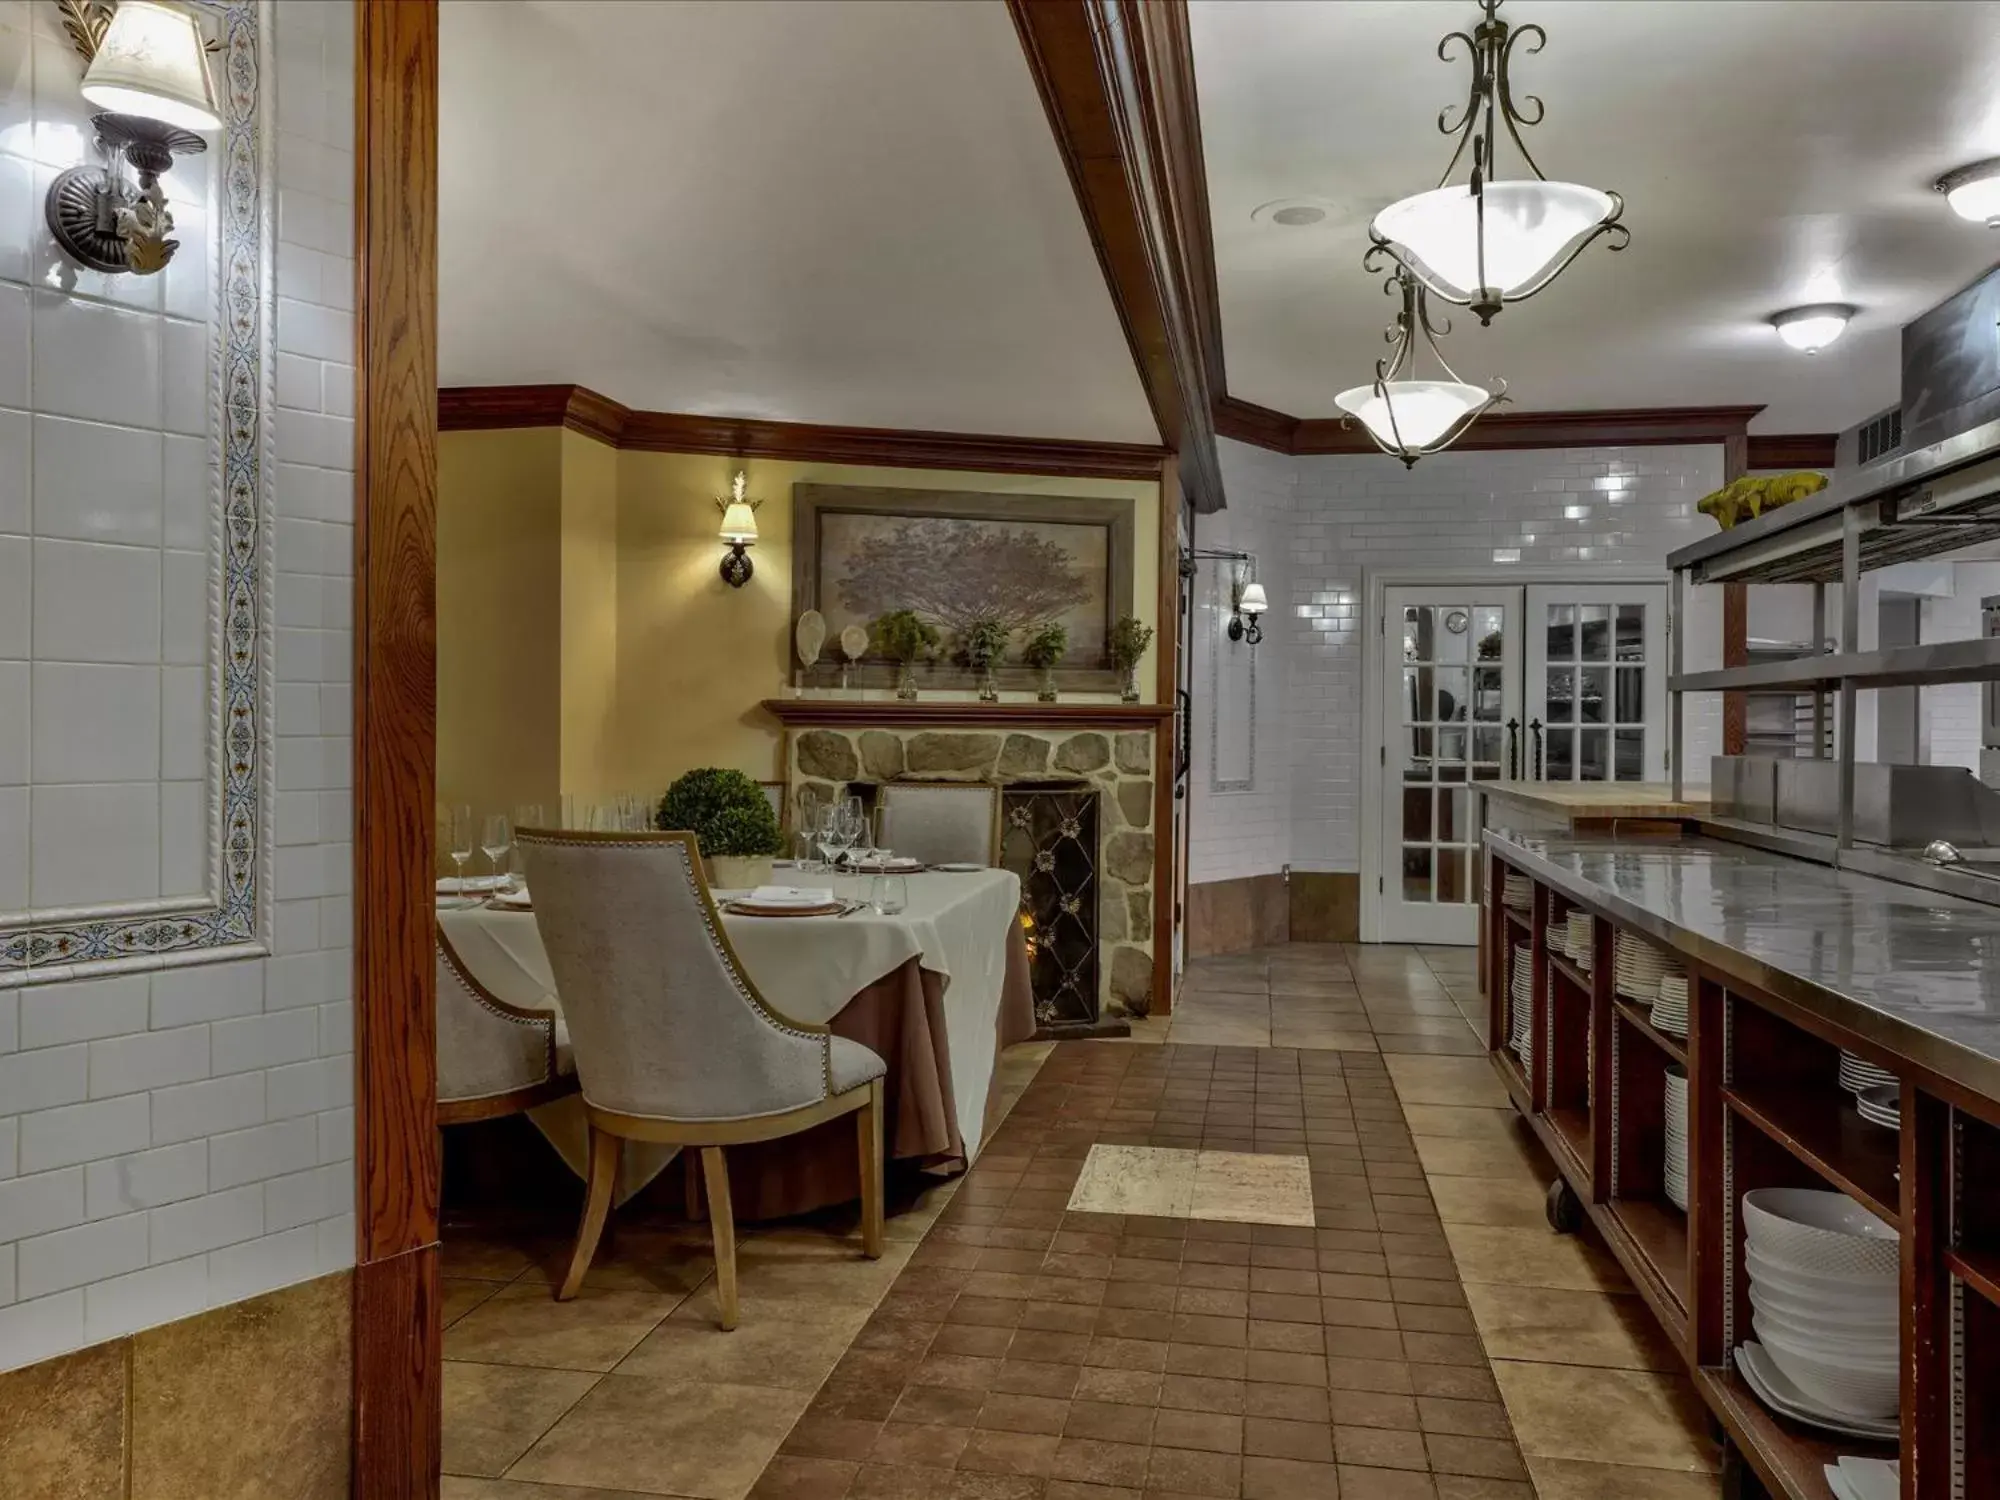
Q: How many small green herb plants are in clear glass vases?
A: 4